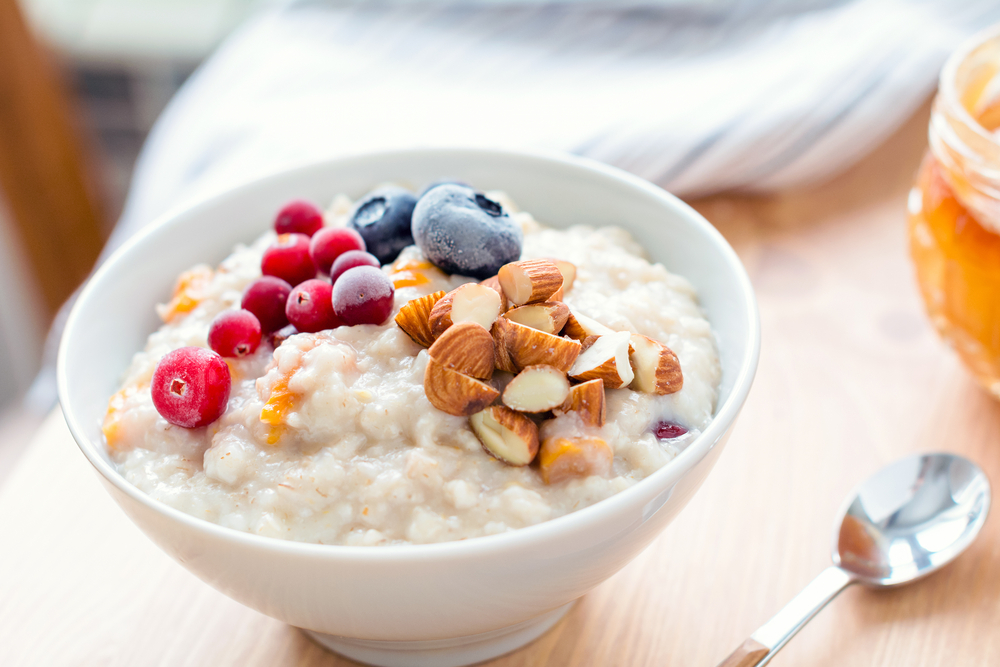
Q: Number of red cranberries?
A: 9